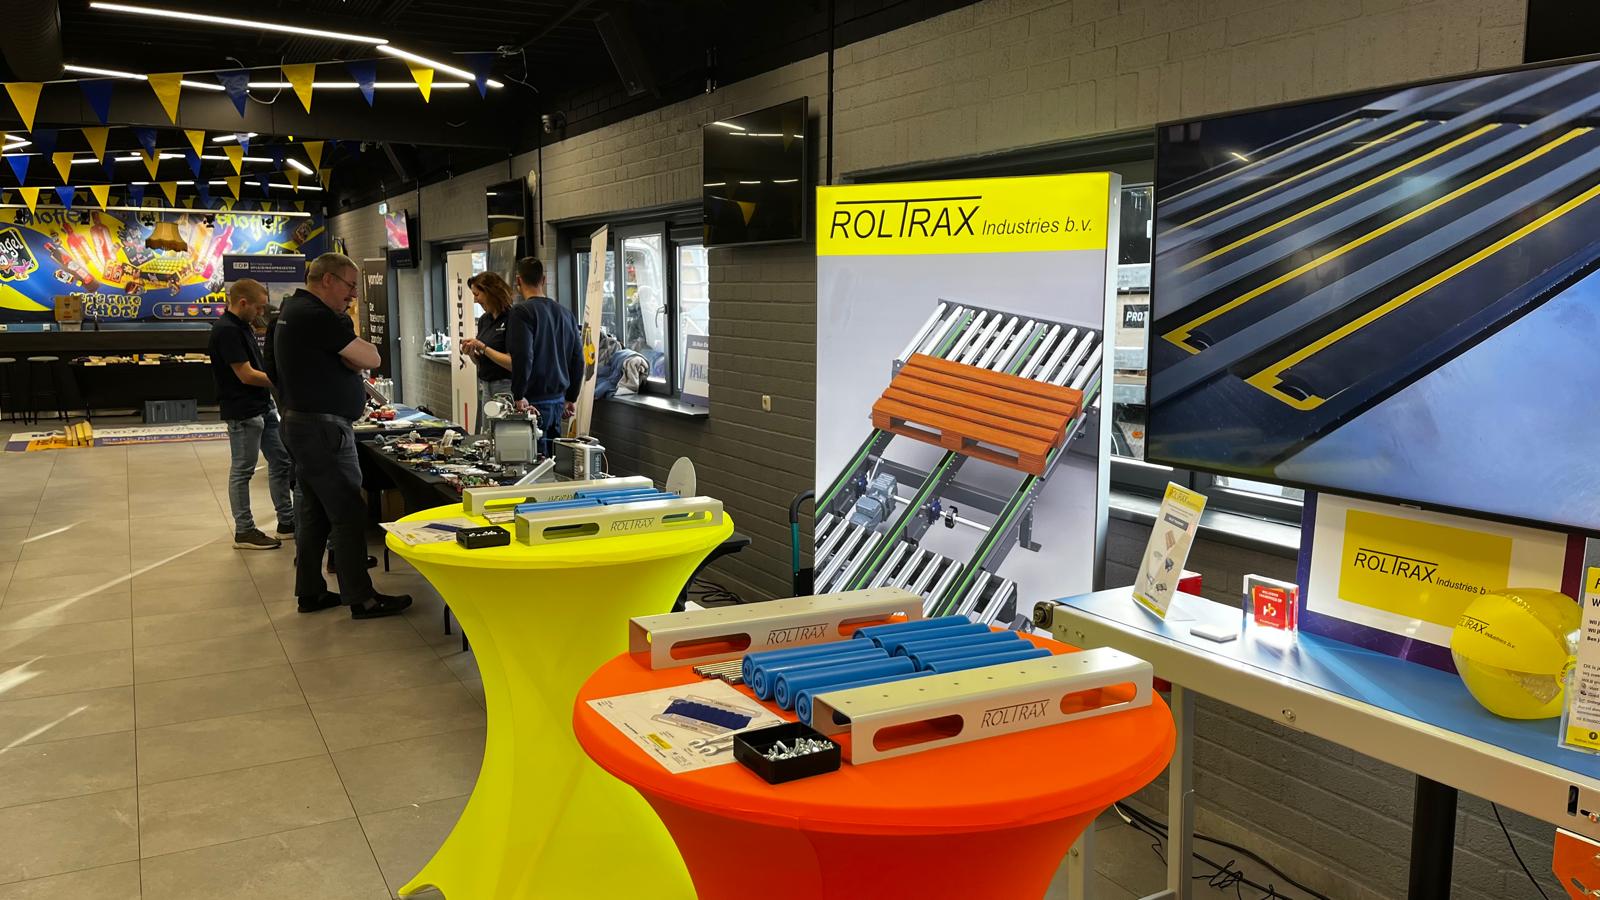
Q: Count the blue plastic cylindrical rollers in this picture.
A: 15